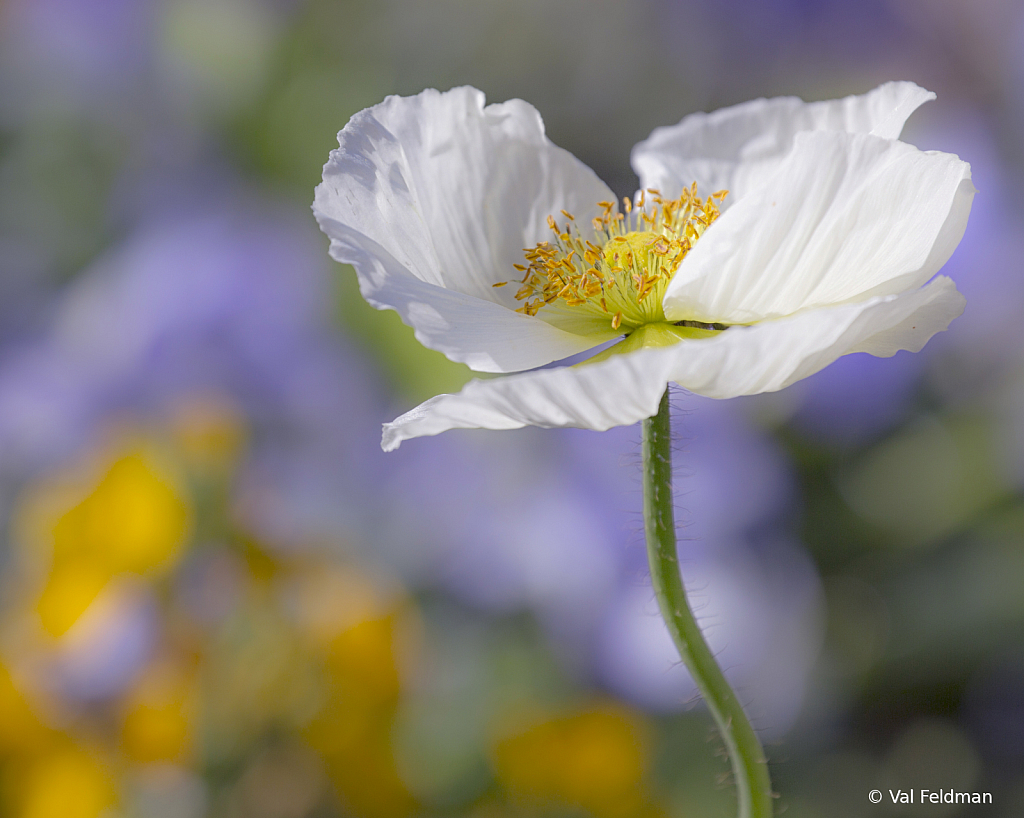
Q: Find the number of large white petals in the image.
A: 4